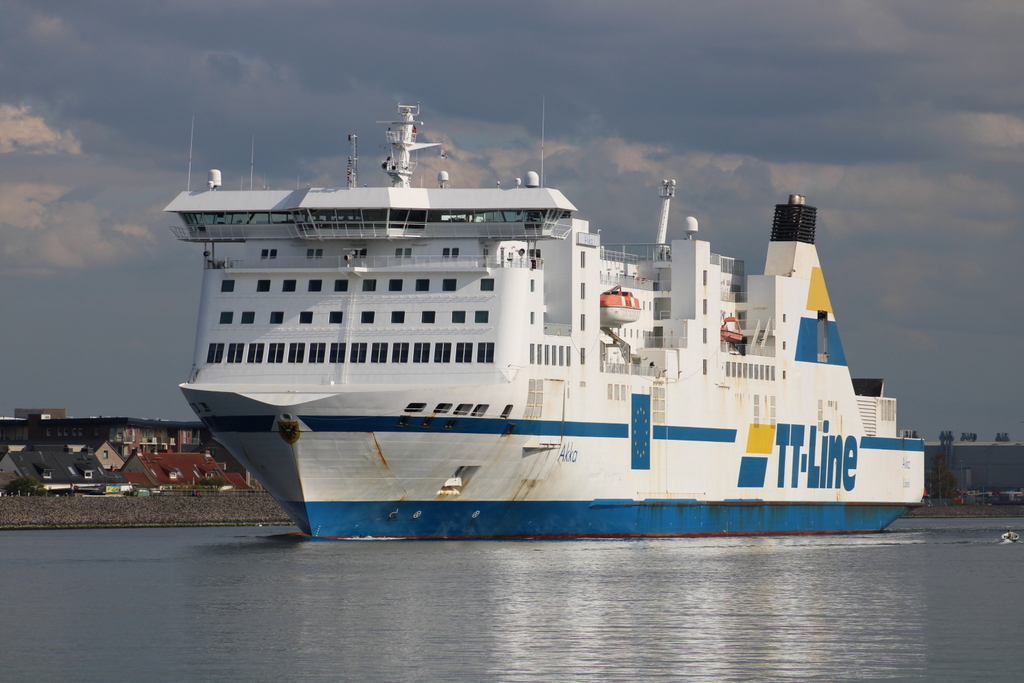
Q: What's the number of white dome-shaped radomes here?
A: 4